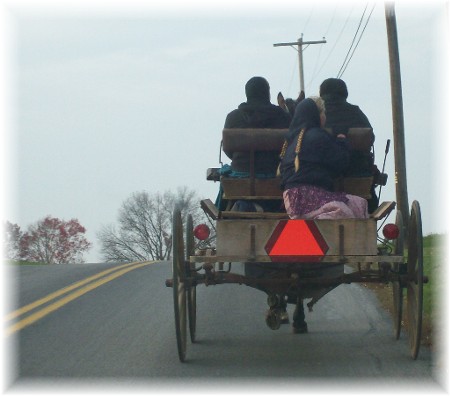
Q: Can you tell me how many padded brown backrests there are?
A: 1